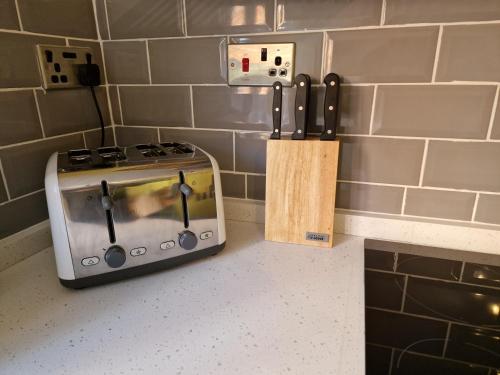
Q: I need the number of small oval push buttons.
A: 4